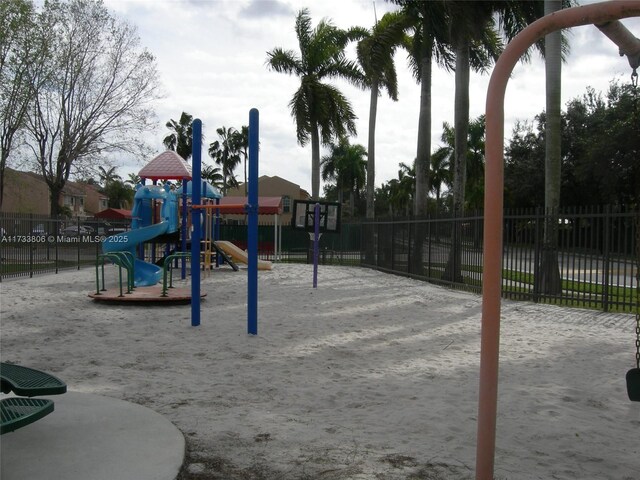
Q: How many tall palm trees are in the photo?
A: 5